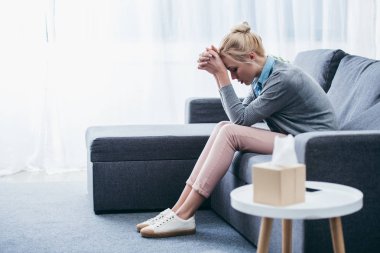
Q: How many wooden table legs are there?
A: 3